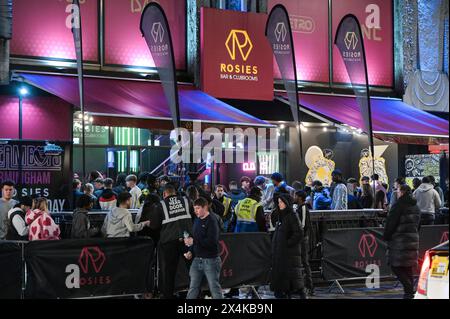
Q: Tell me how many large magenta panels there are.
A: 4